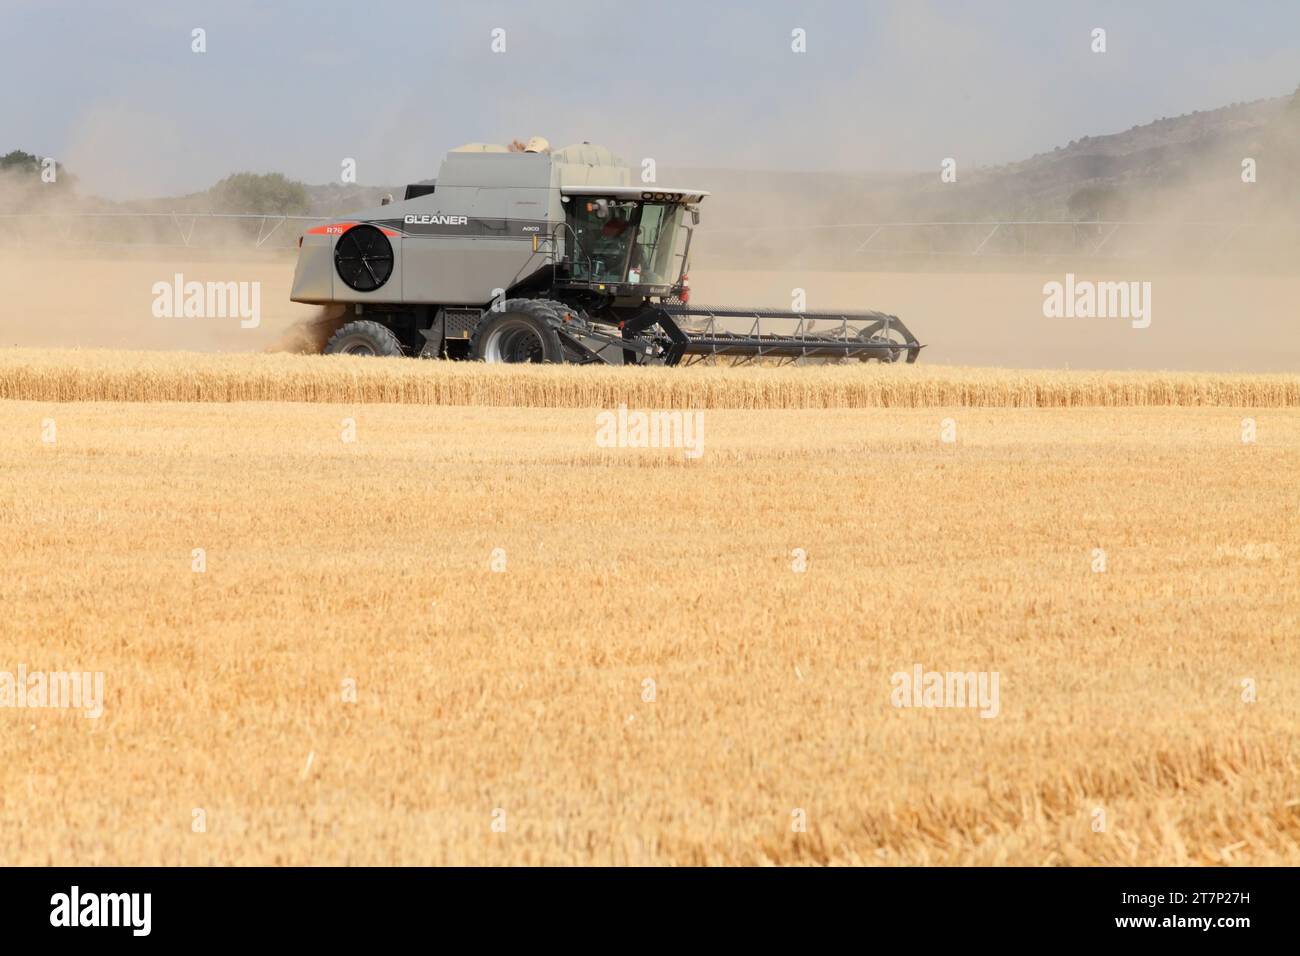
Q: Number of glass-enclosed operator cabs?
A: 1